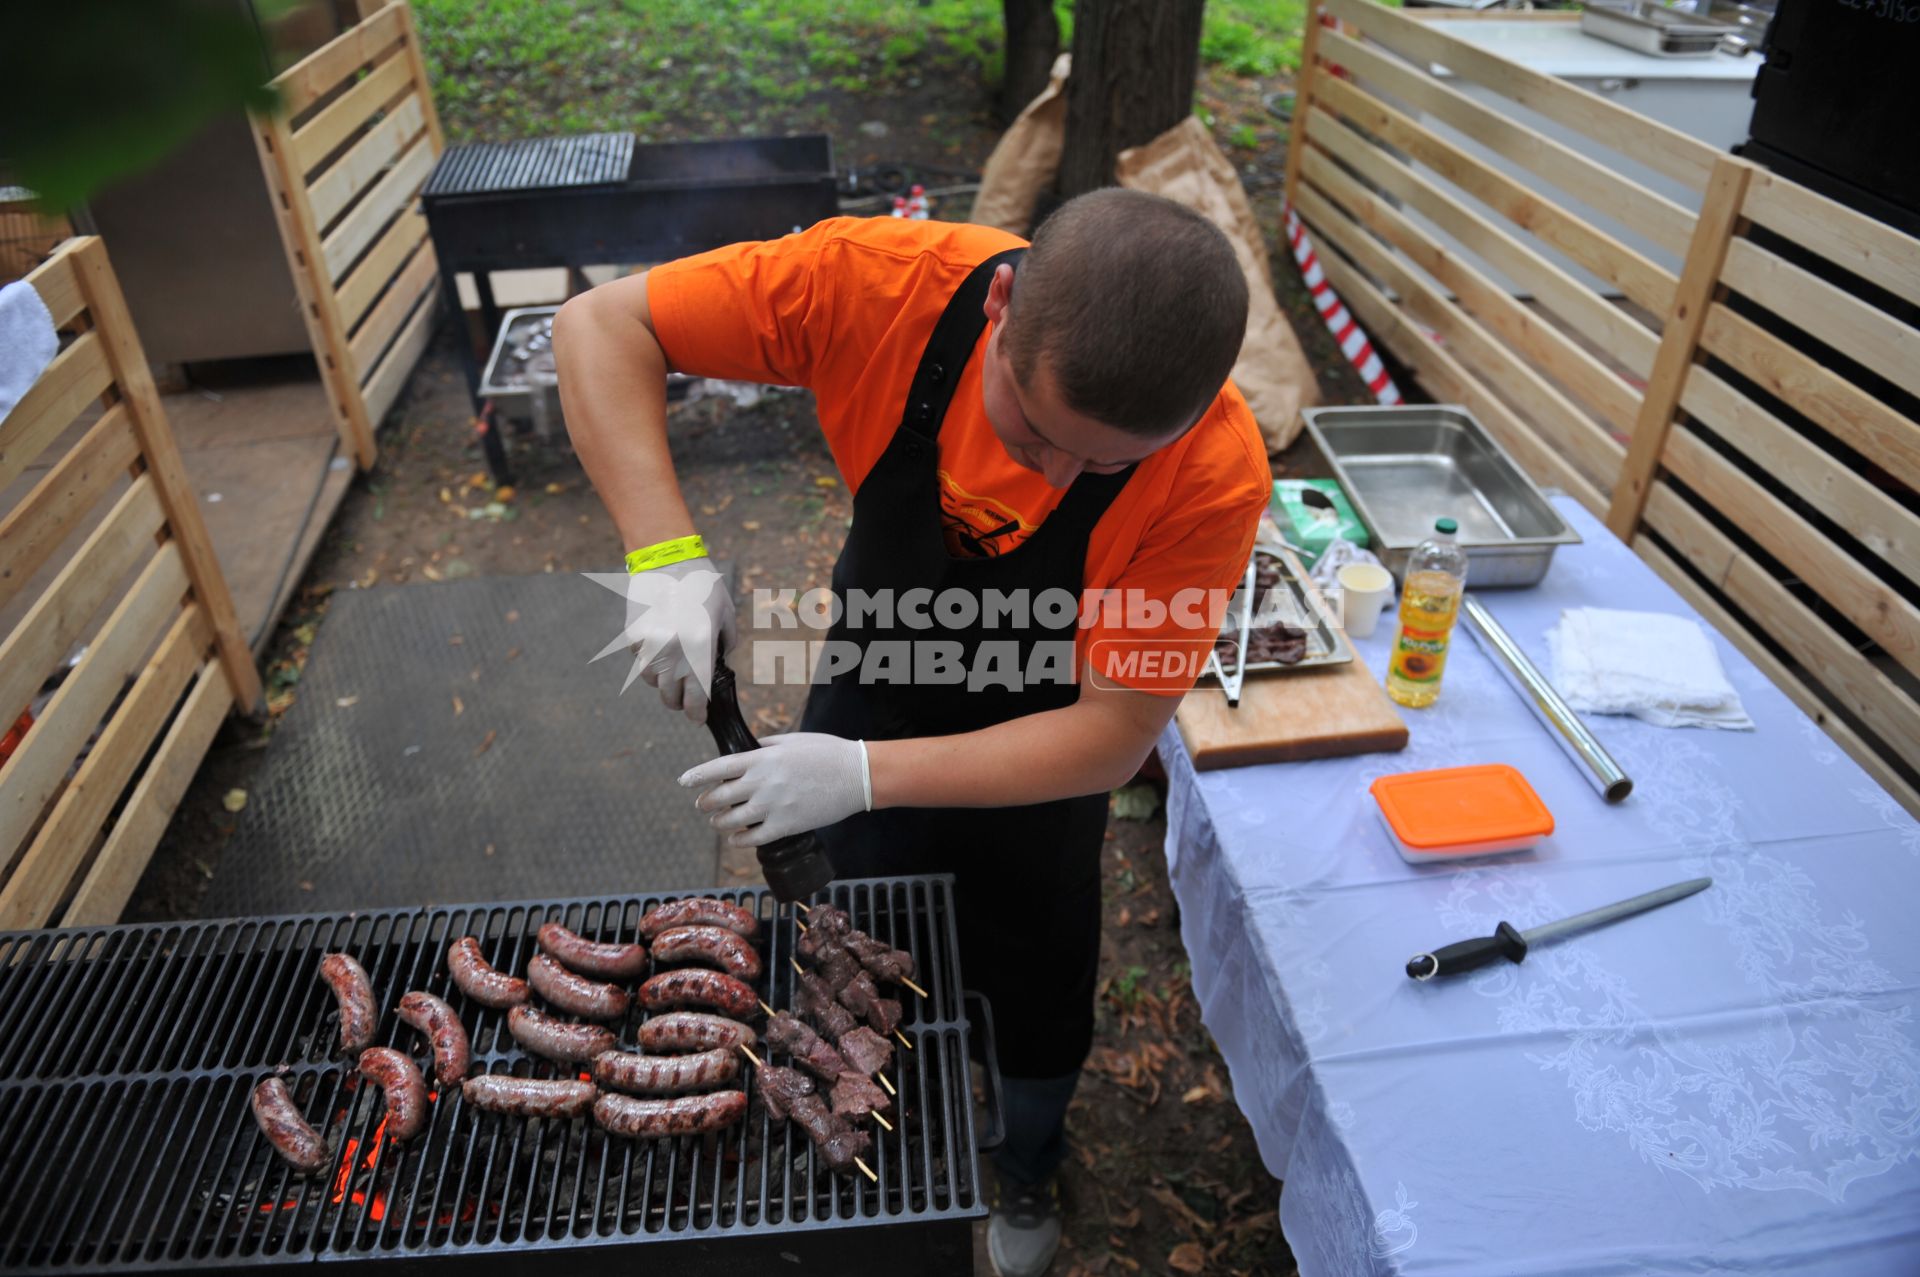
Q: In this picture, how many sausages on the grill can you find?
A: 15